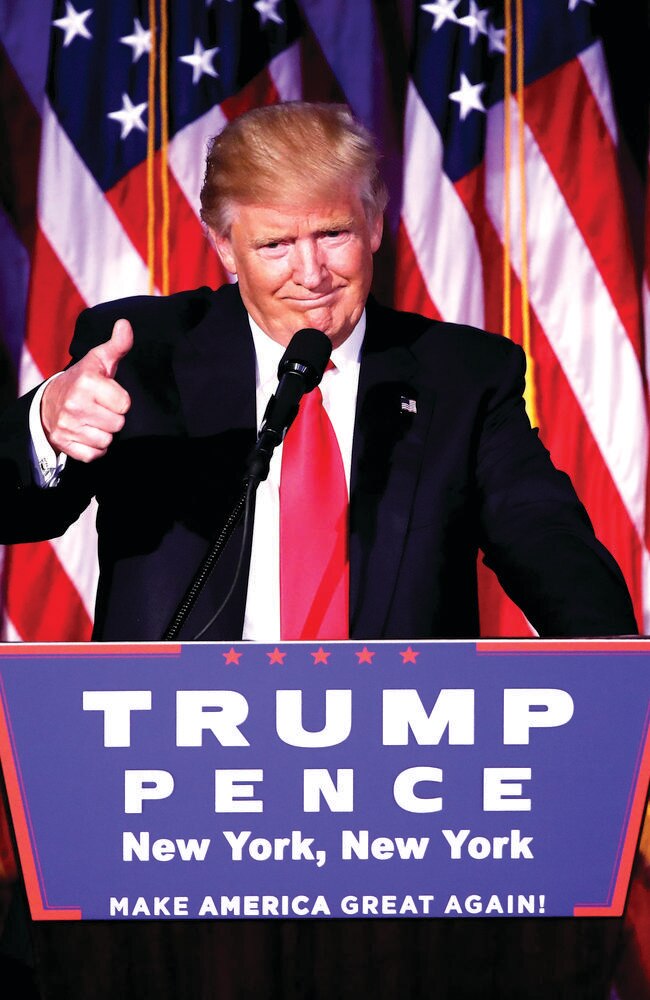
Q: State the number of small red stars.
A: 5